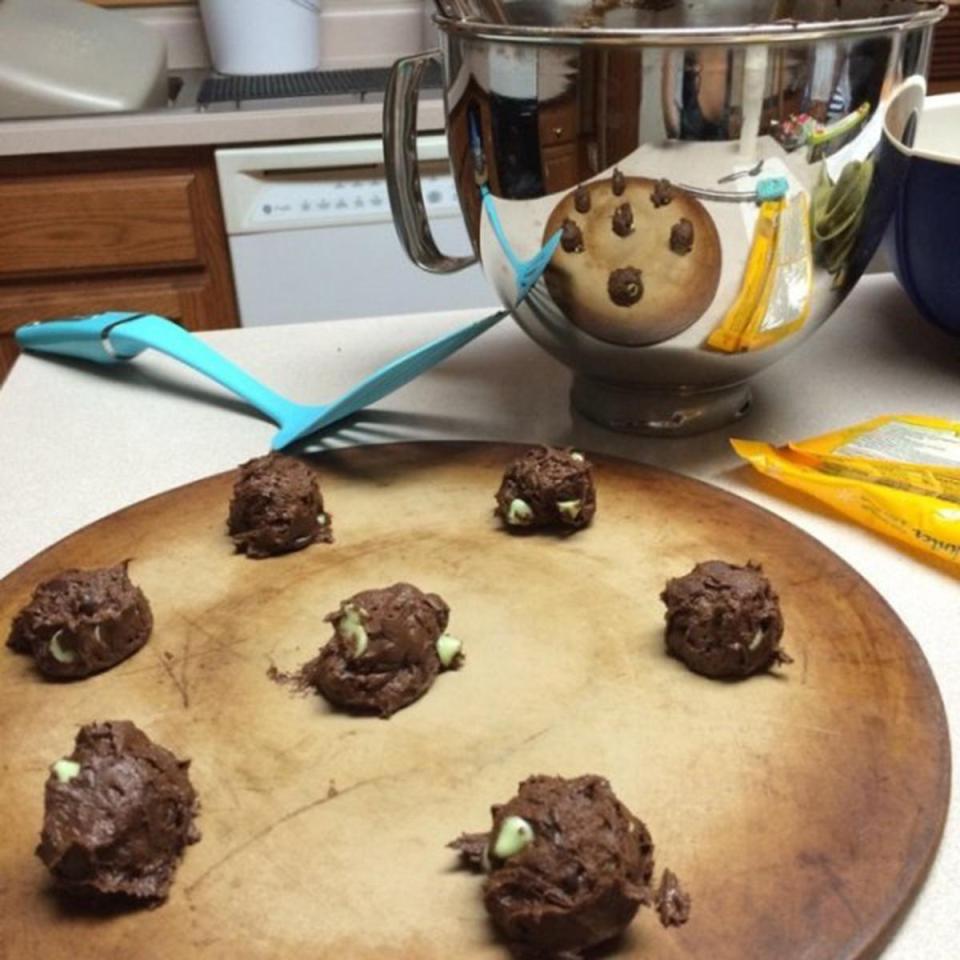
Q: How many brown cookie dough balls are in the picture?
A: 7